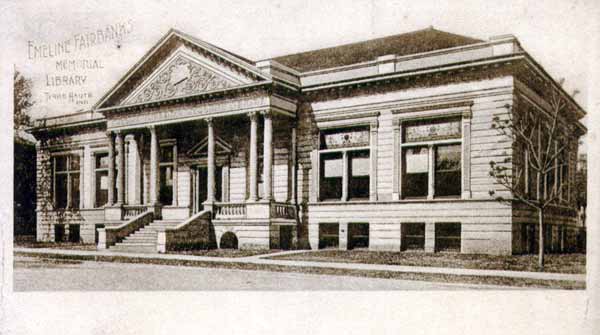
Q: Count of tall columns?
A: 6